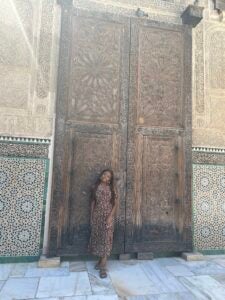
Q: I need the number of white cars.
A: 0